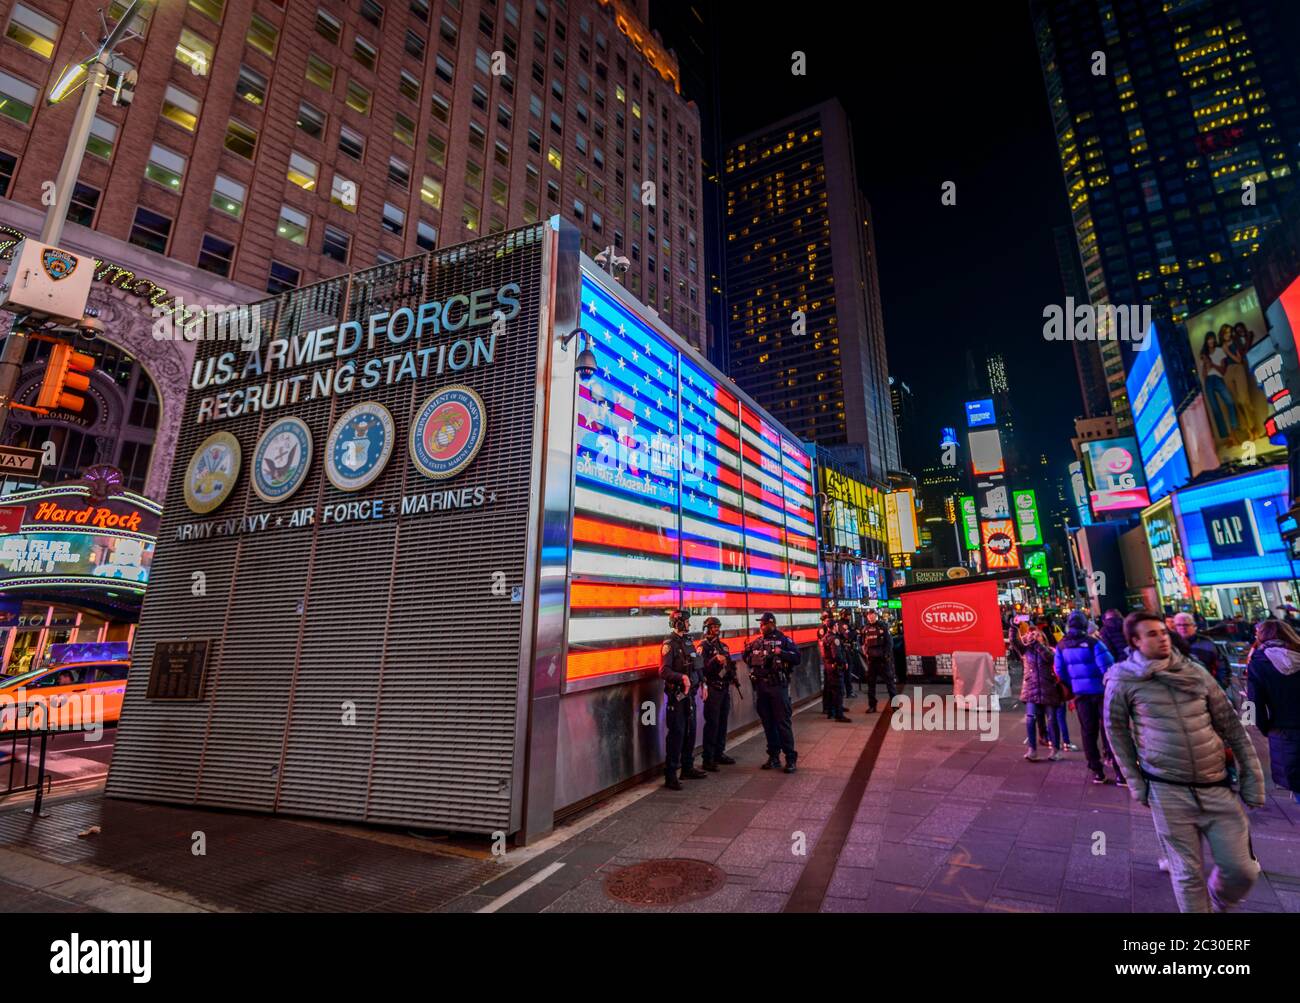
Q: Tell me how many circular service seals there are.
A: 4